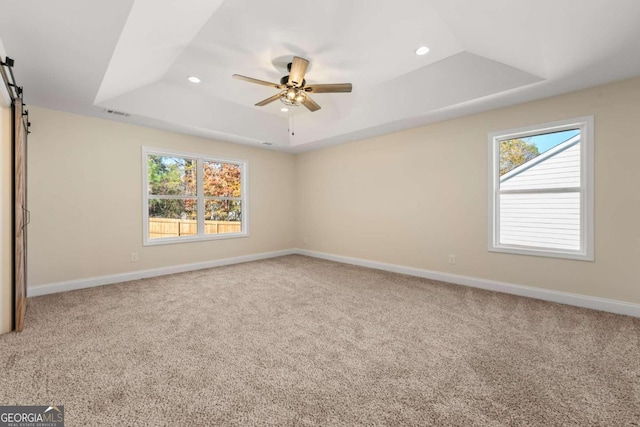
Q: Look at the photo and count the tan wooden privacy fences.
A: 1